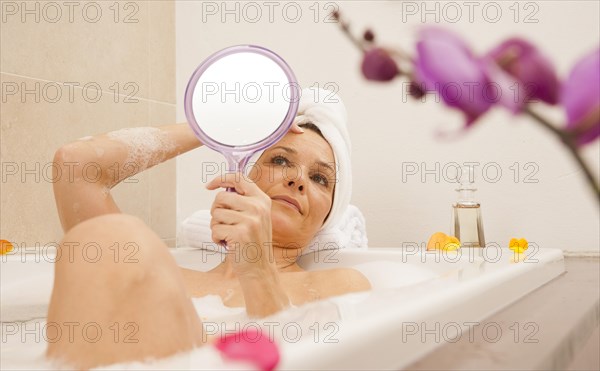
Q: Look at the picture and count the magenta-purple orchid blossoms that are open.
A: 3